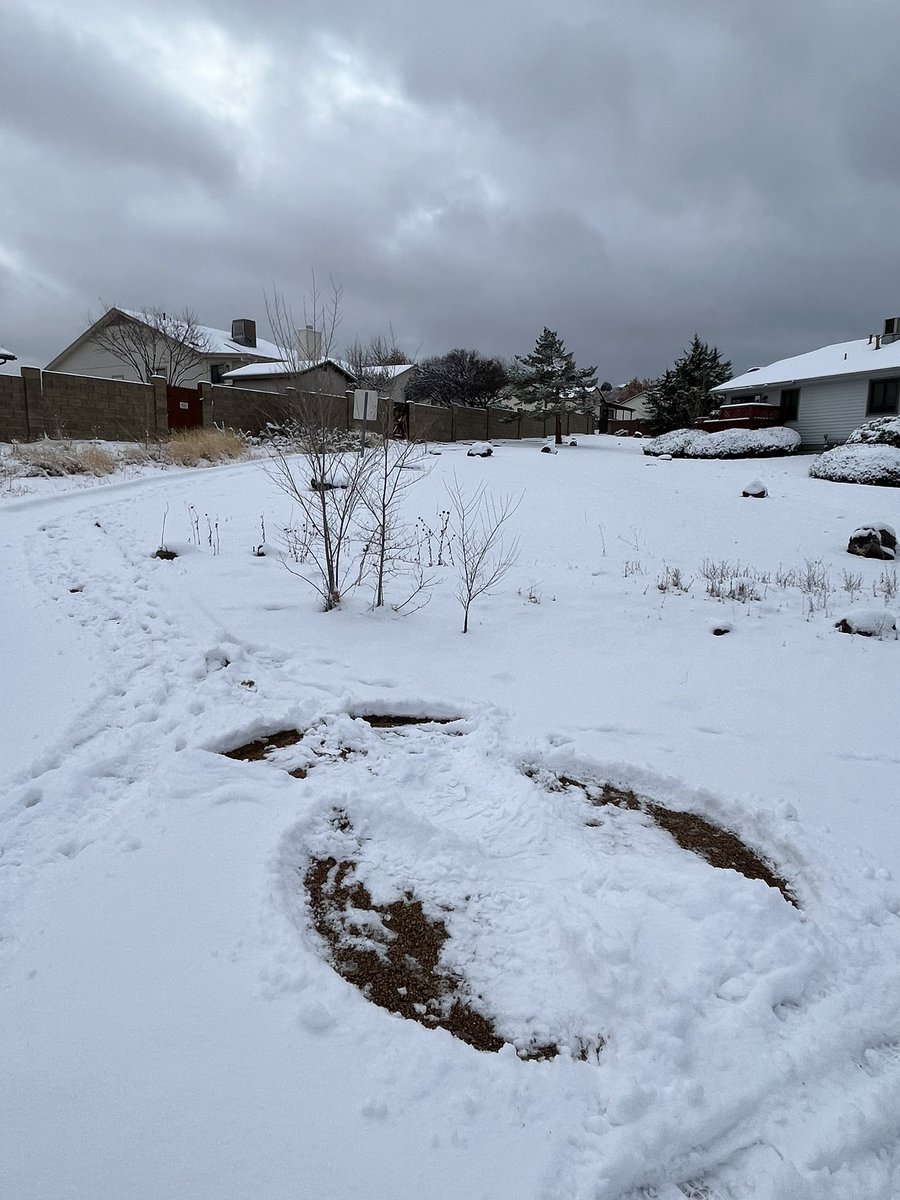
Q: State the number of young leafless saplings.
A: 3